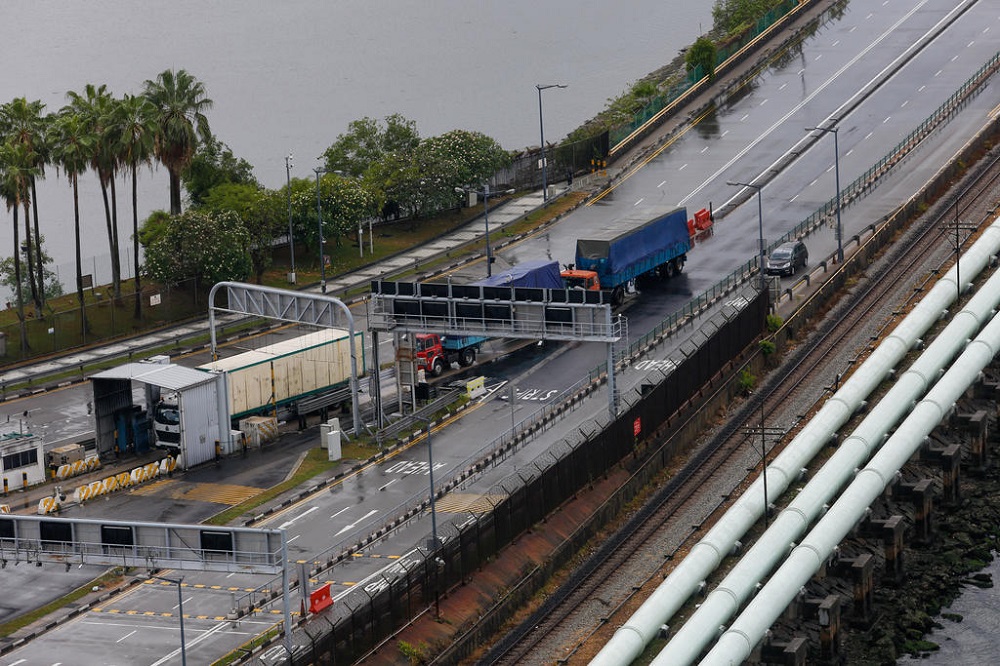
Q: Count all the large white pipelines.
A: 3